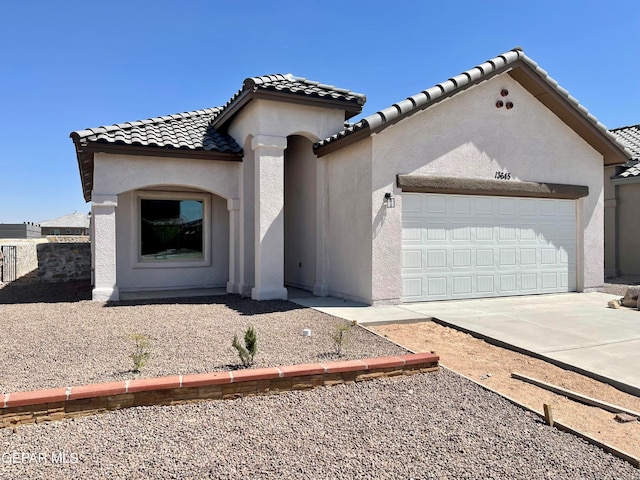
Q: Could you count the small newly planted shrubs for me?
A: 3